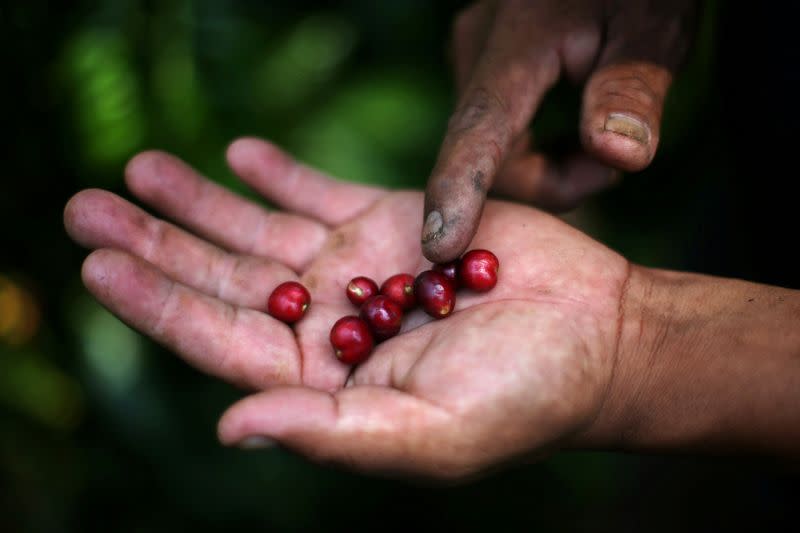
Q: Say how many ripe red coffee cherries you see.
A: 8